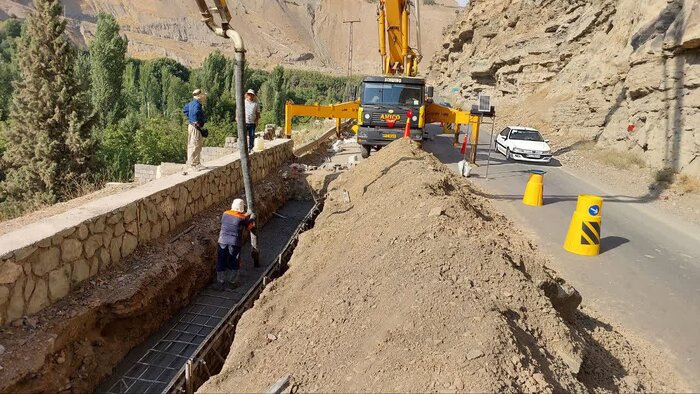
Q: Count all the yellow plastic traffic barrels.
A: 2